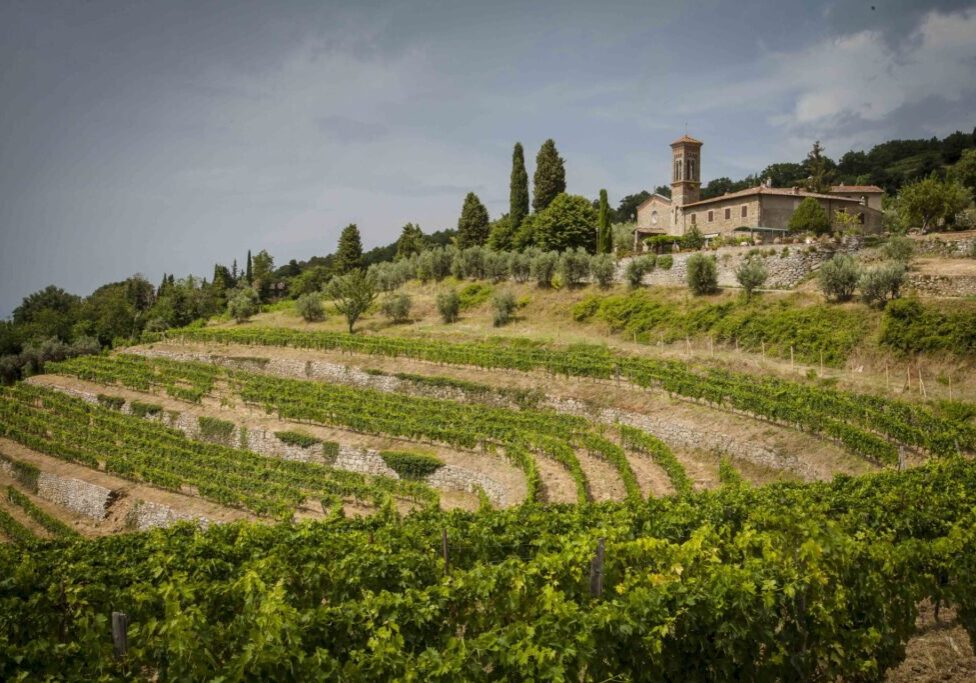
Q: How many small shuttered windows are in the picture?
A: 4